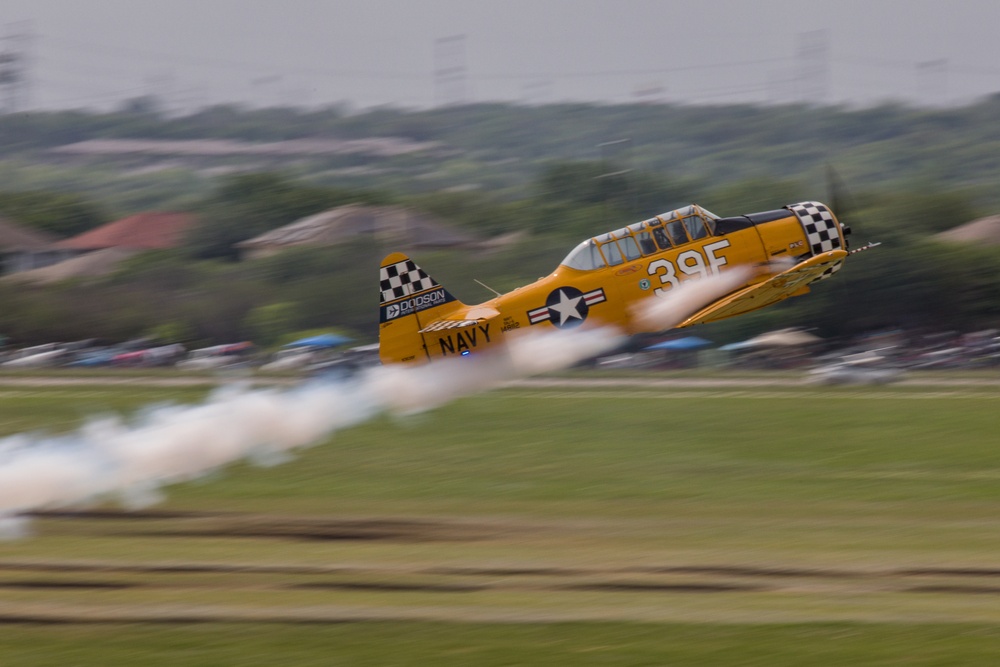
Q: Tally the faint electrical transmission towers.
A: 4